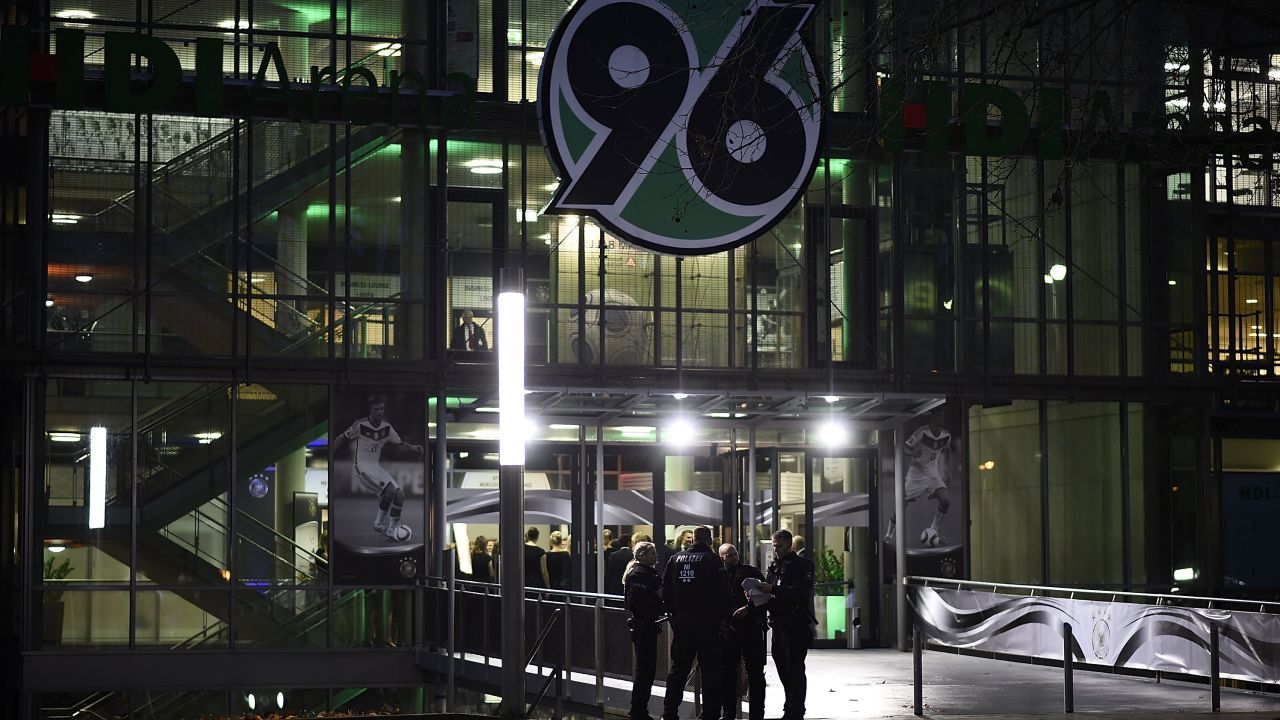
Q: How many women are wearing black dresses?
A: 3